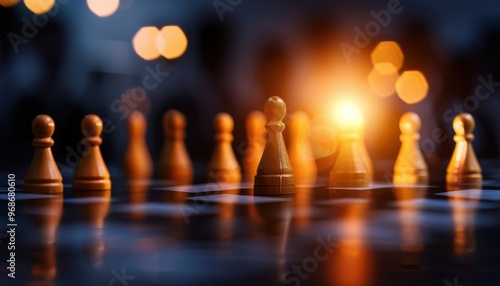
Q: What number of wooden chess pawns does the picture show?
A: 11